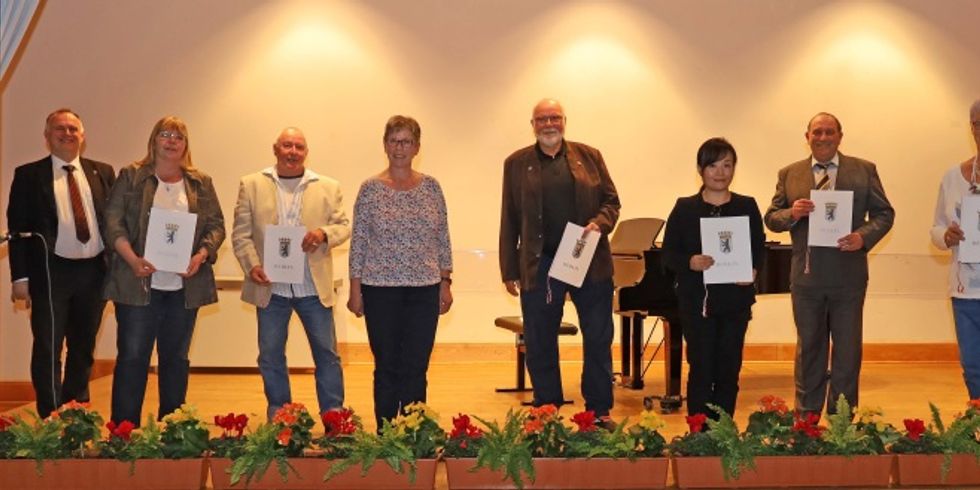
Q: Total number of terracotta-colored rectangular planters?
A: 5